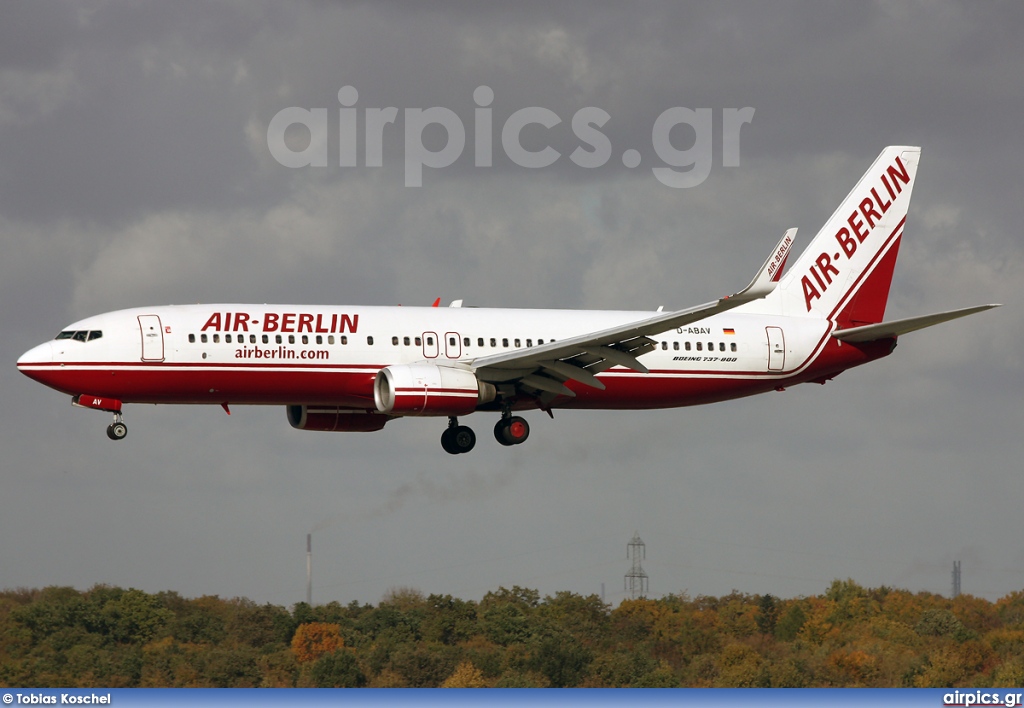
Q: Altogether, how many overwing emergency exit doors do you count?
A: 2